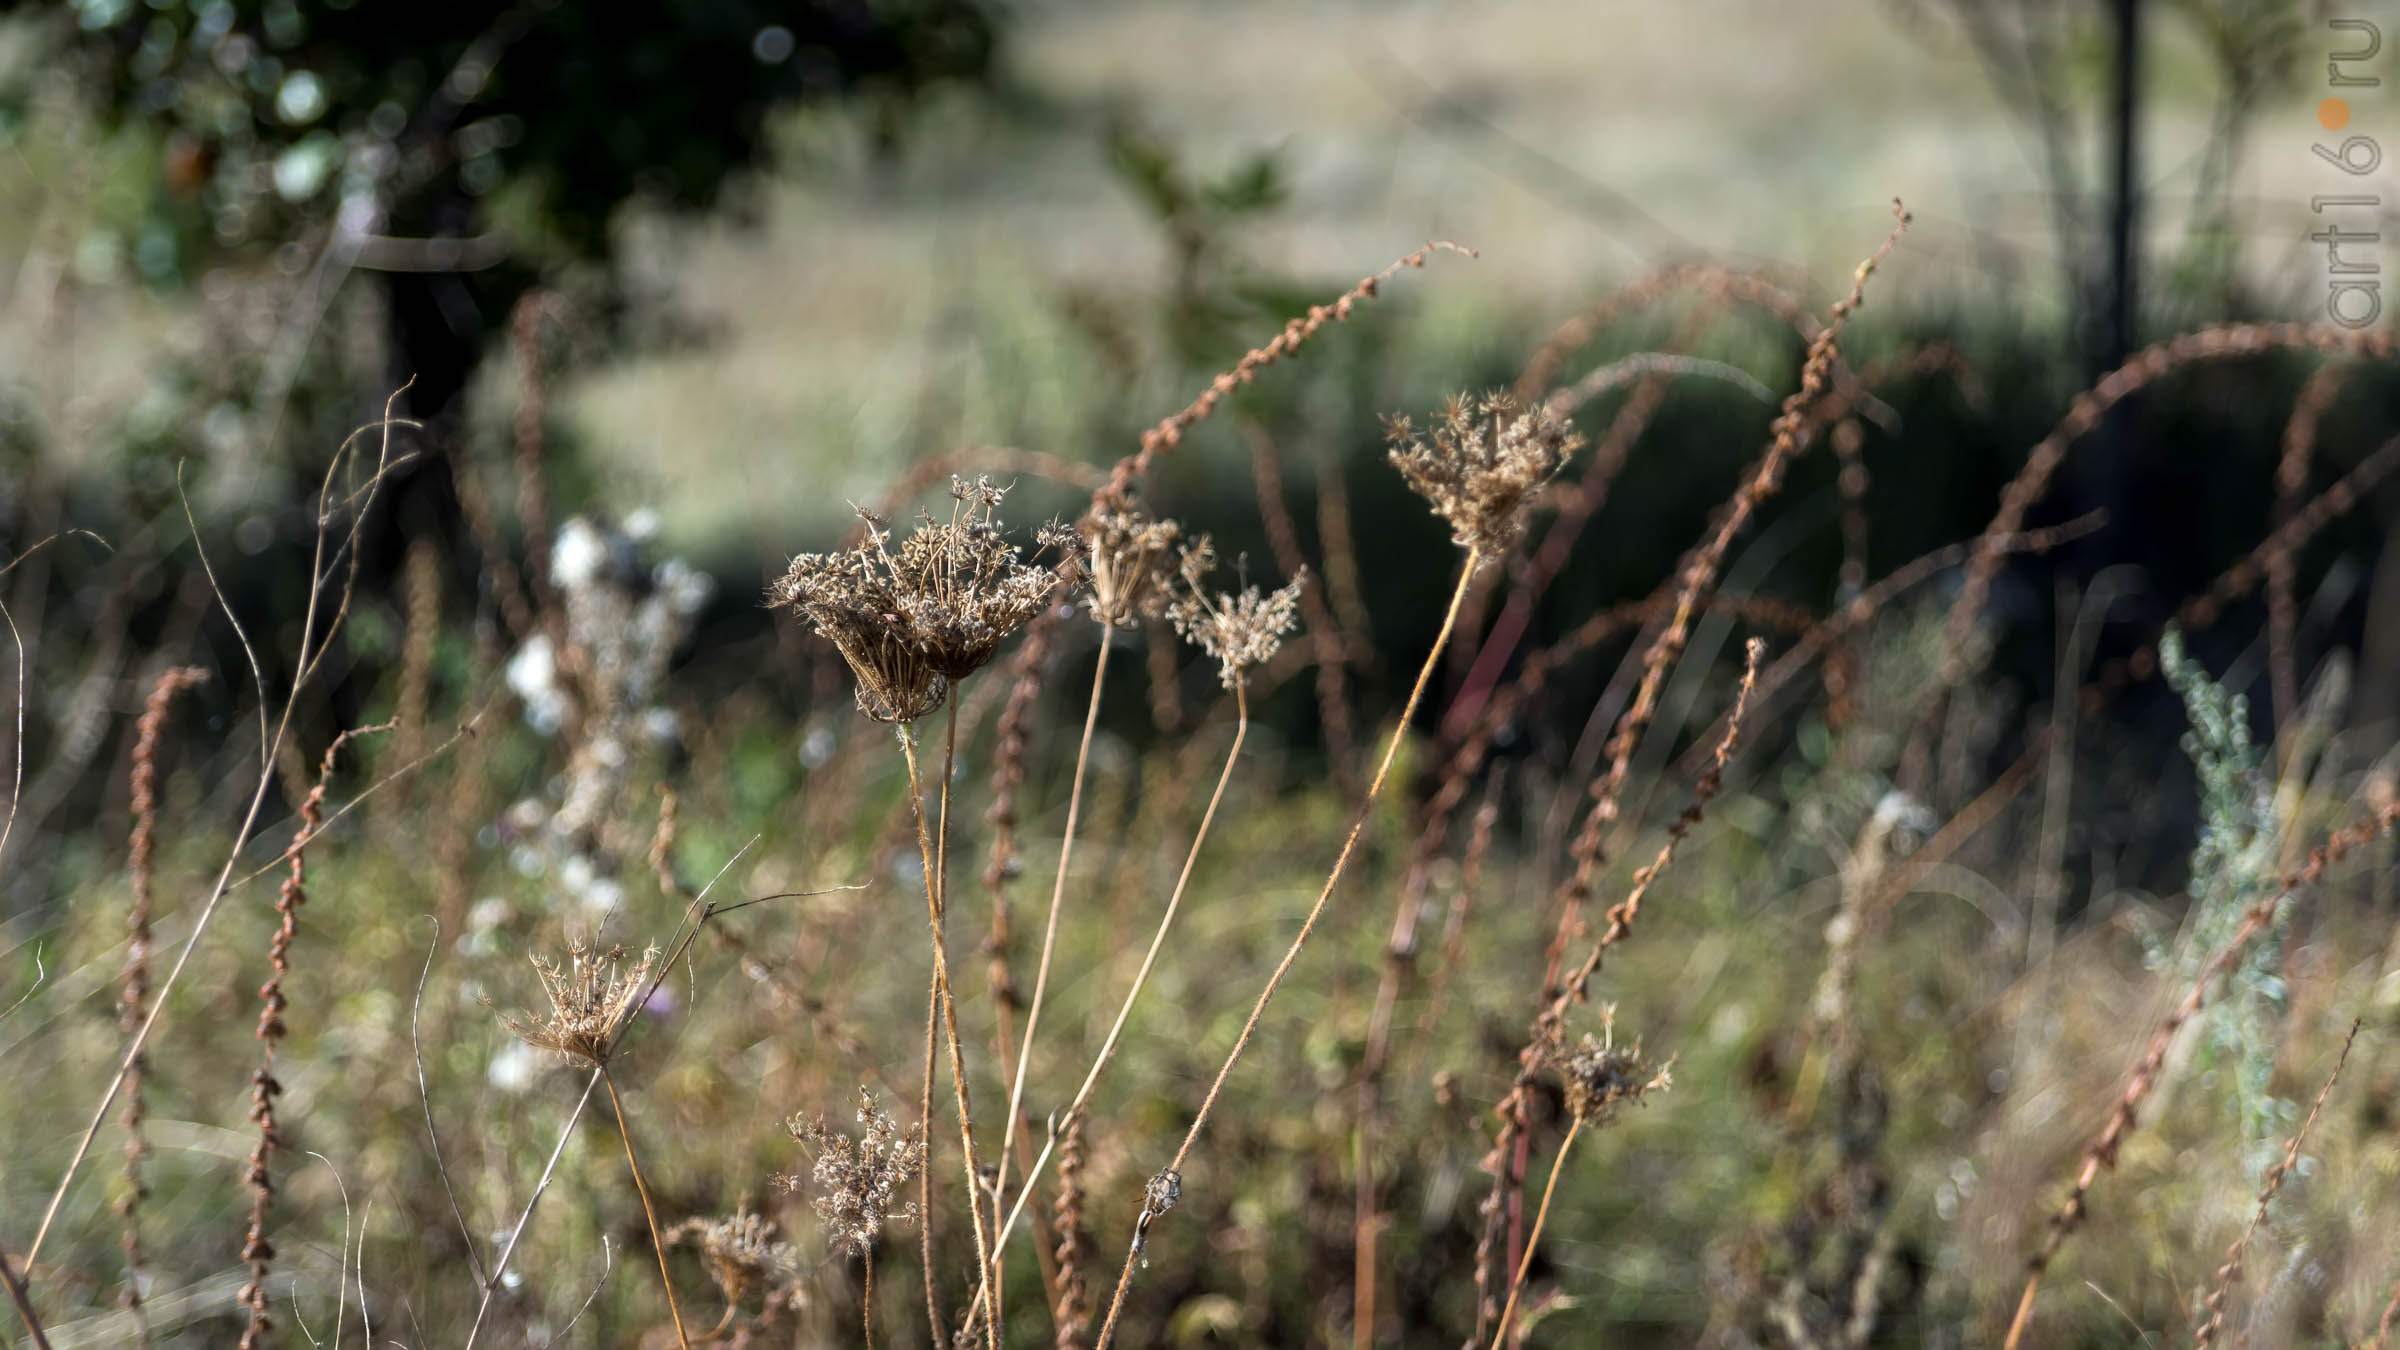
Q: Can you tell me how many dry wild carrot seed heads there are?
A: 9